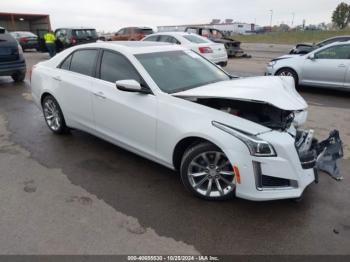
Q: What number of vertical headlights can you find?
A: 1